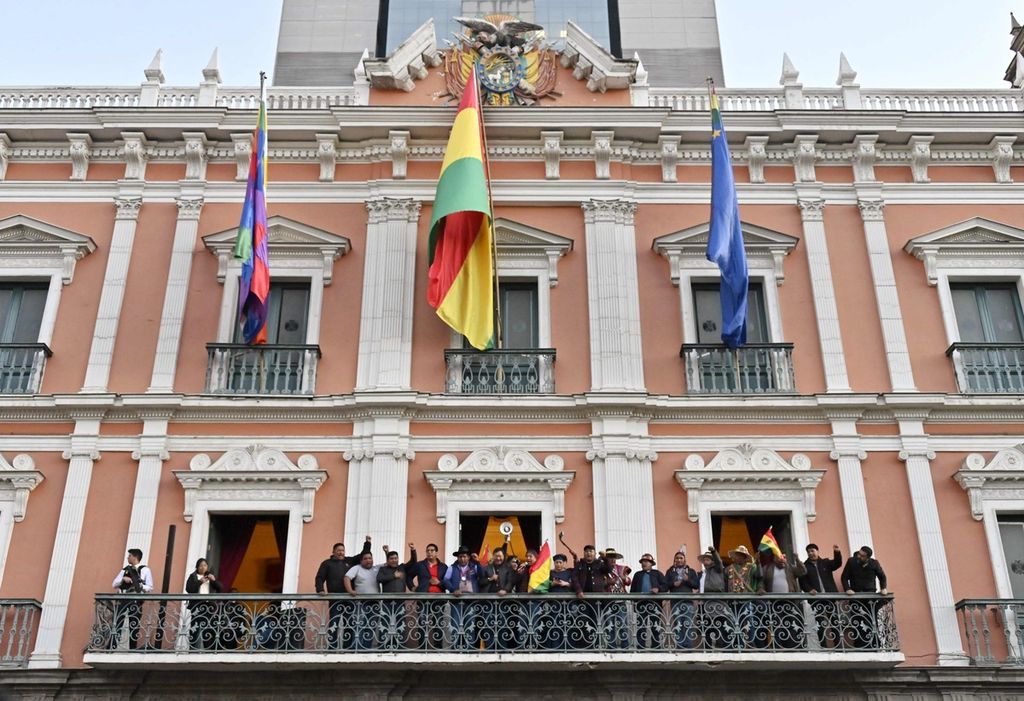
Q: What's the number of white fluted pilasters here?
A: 12